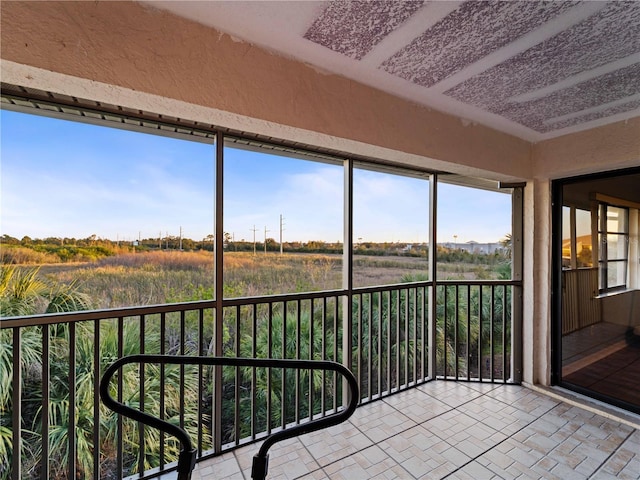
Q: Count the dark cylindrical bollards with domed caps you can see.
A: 0